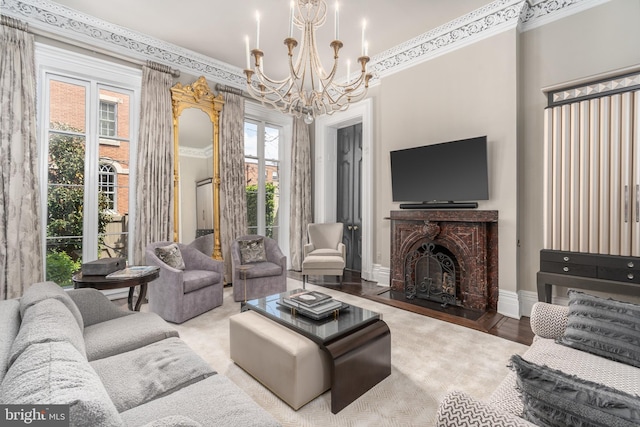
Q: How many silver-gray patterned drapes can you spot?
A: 4